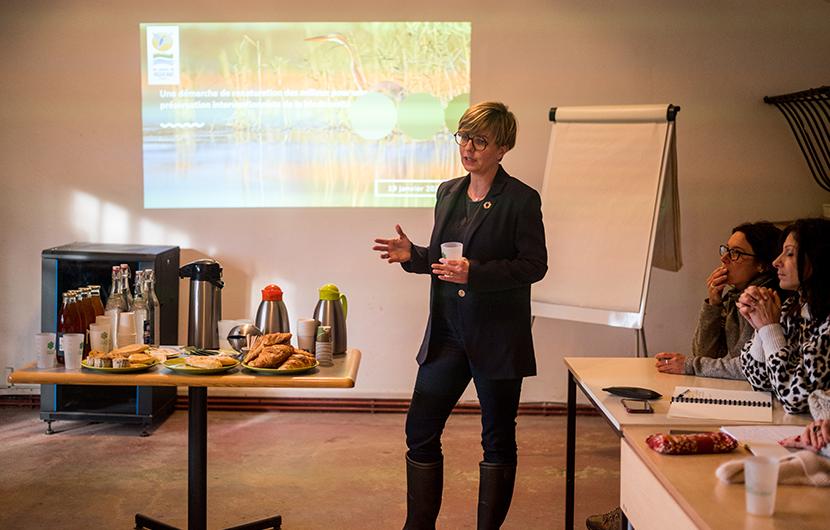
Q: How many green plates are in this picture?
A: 3